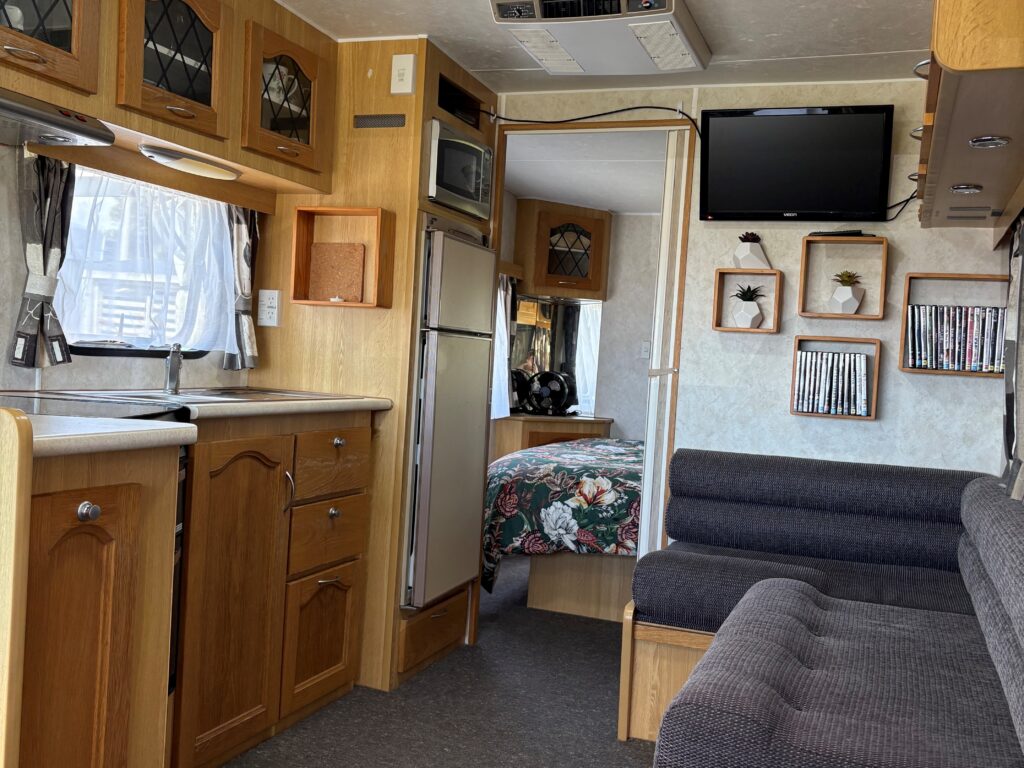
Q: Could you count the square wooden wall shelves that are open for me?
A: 5